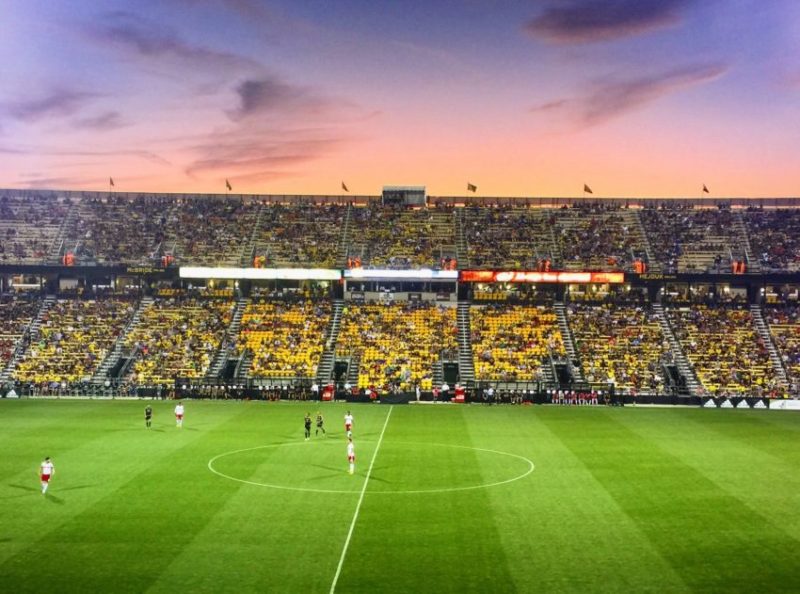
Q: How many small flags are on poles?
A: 6